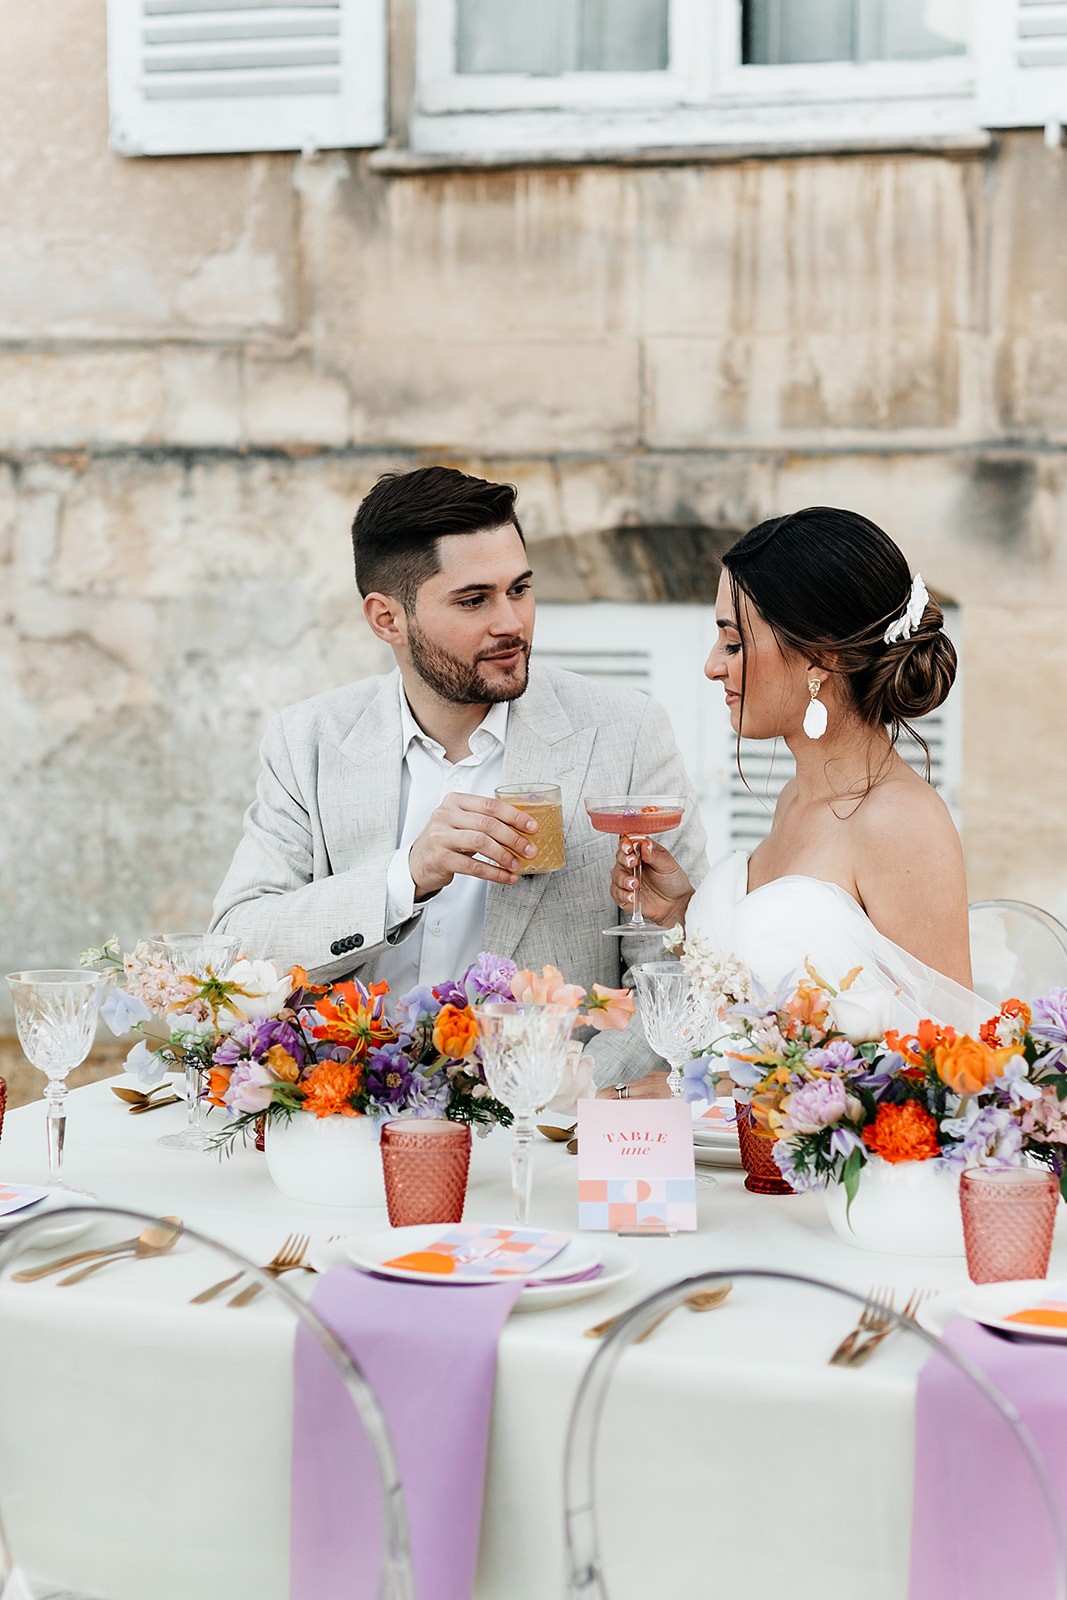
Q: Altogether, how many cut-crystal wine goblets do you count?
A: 4